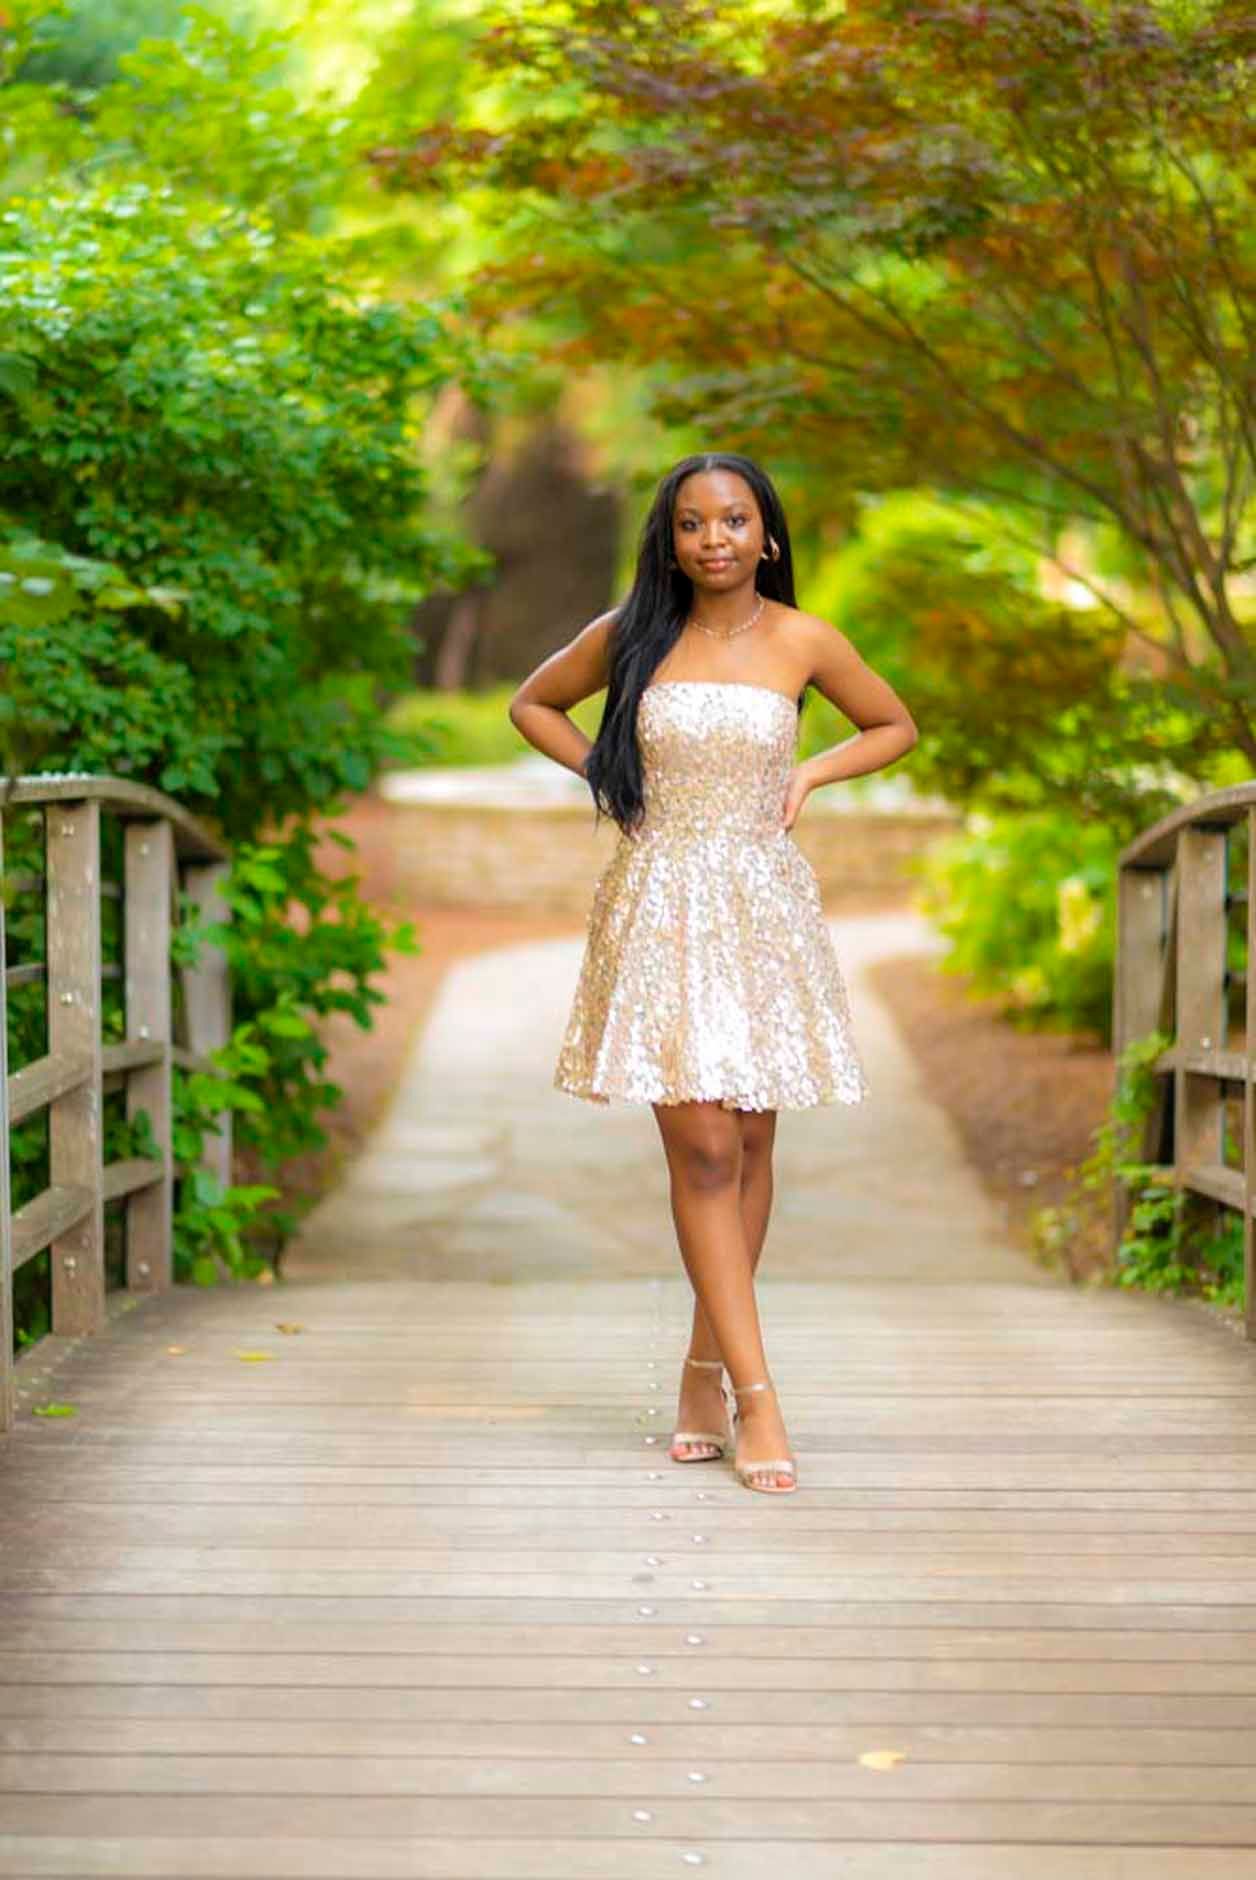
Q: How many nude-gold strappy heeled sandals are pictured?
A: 2